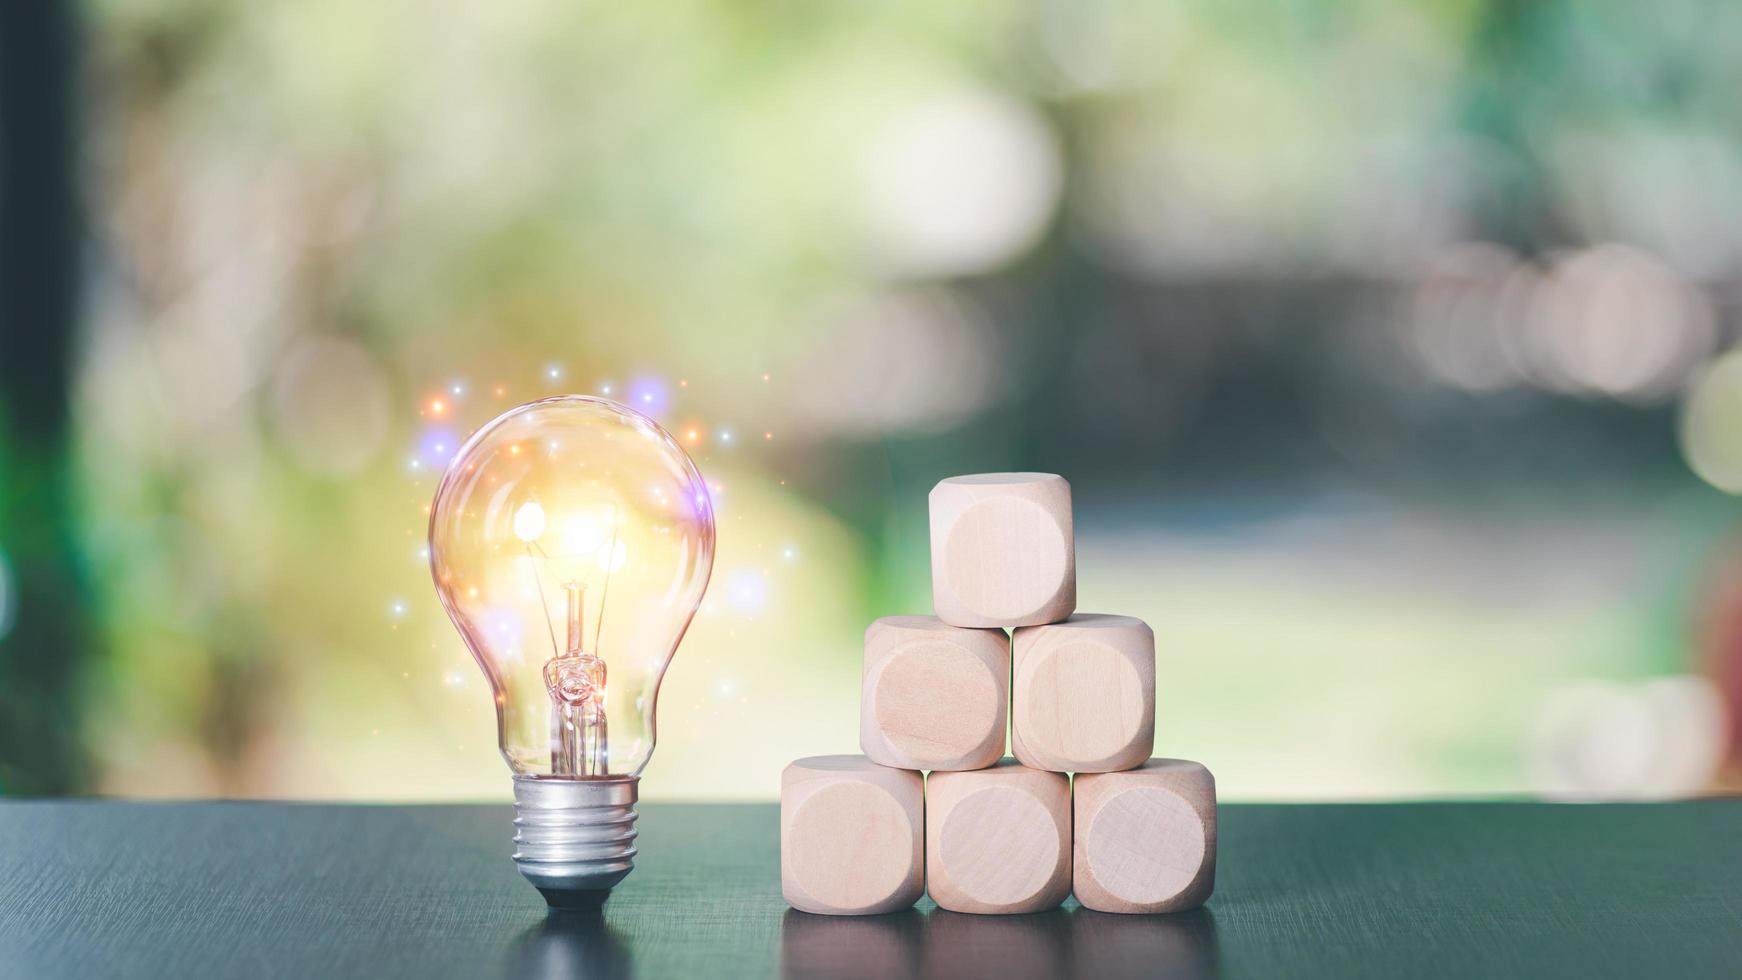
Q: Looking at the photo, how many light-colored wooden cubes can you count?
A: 6